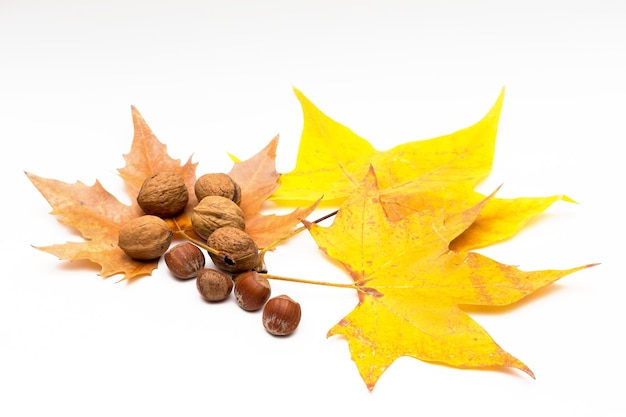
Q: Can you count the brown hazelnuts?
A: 4